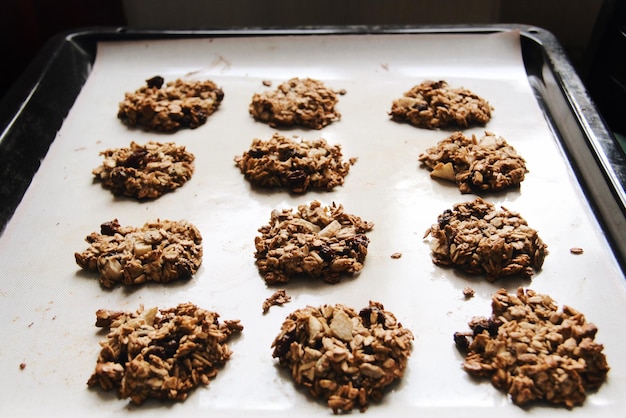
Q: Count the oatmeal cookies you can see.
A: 12